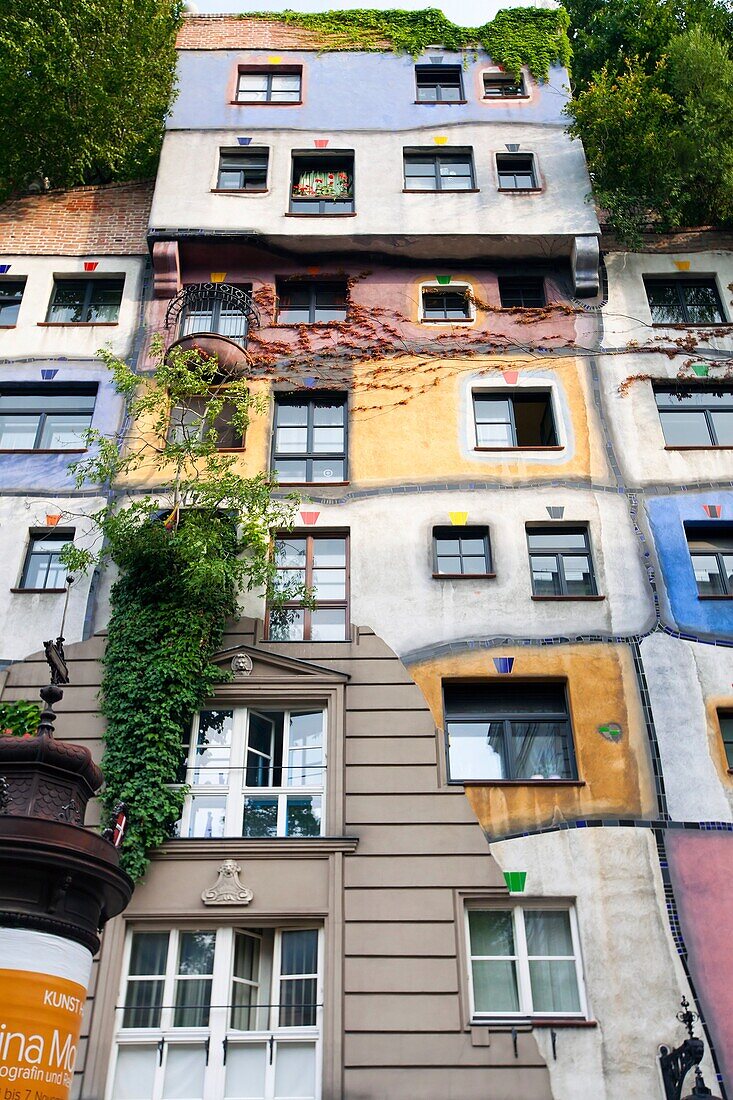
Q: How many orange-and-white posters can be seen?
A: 1